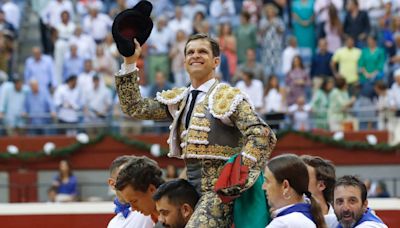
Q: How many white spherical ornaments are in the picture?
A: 6